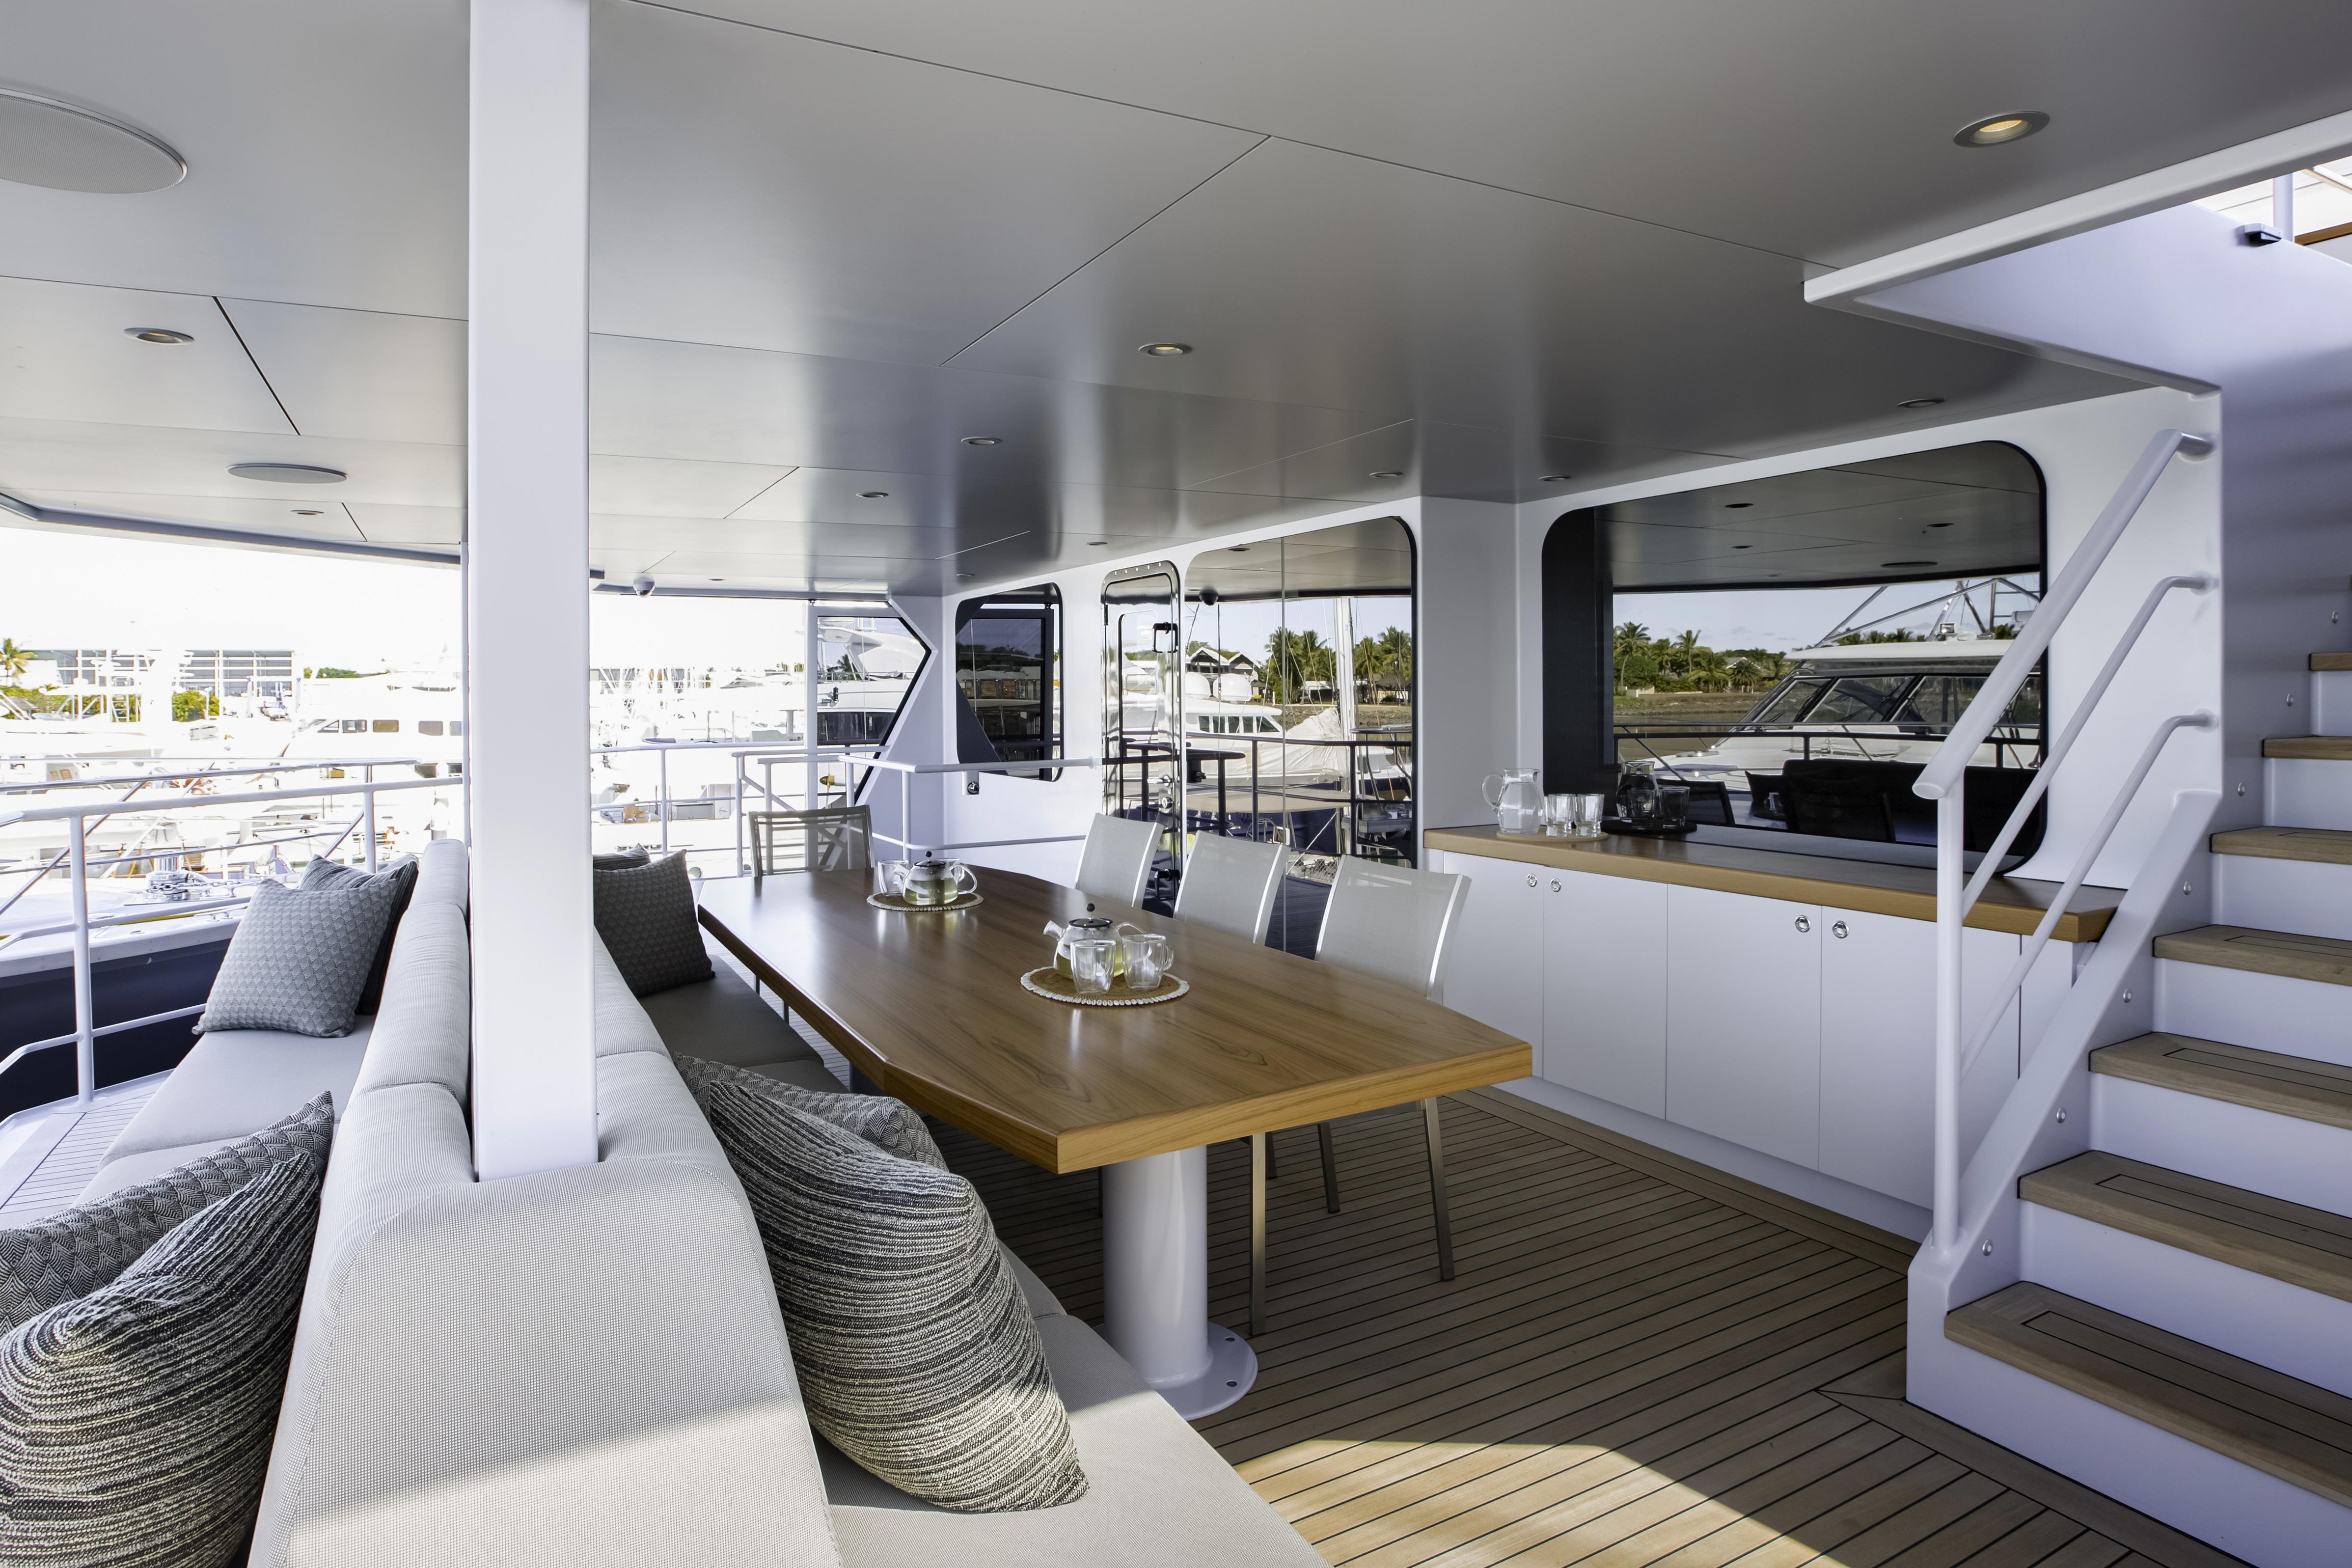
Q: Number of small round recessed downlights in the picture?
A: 12